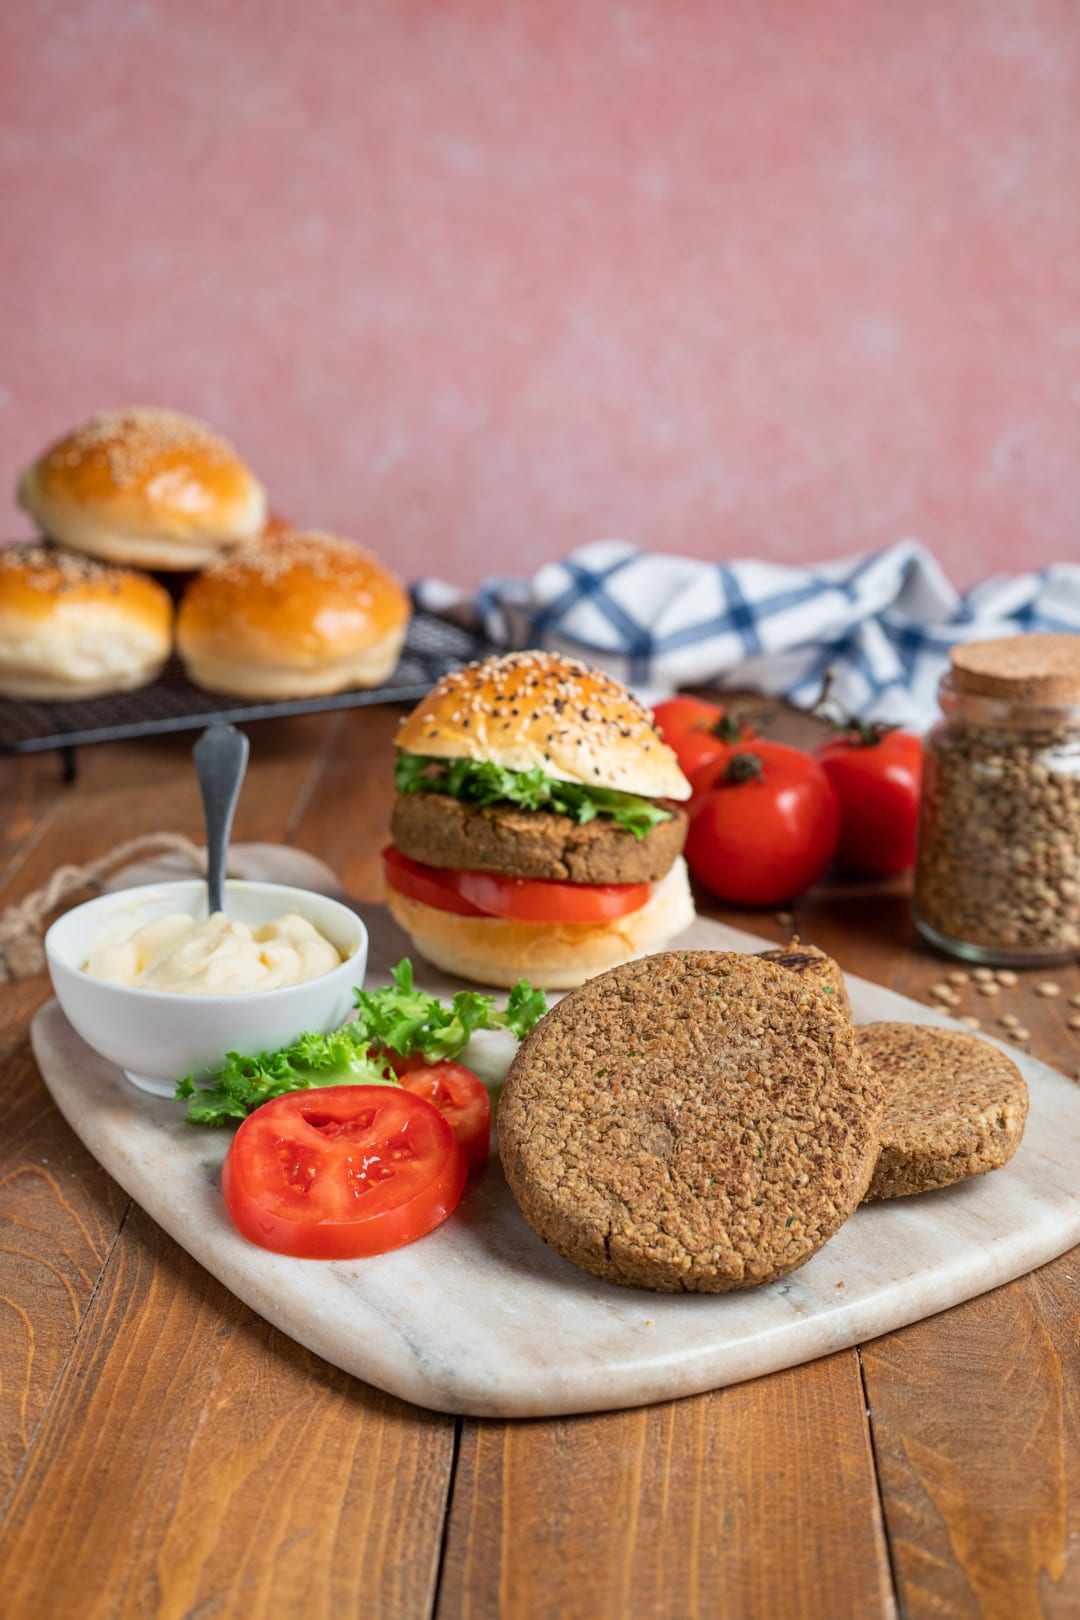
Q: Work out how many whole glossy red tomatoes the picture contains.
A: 3